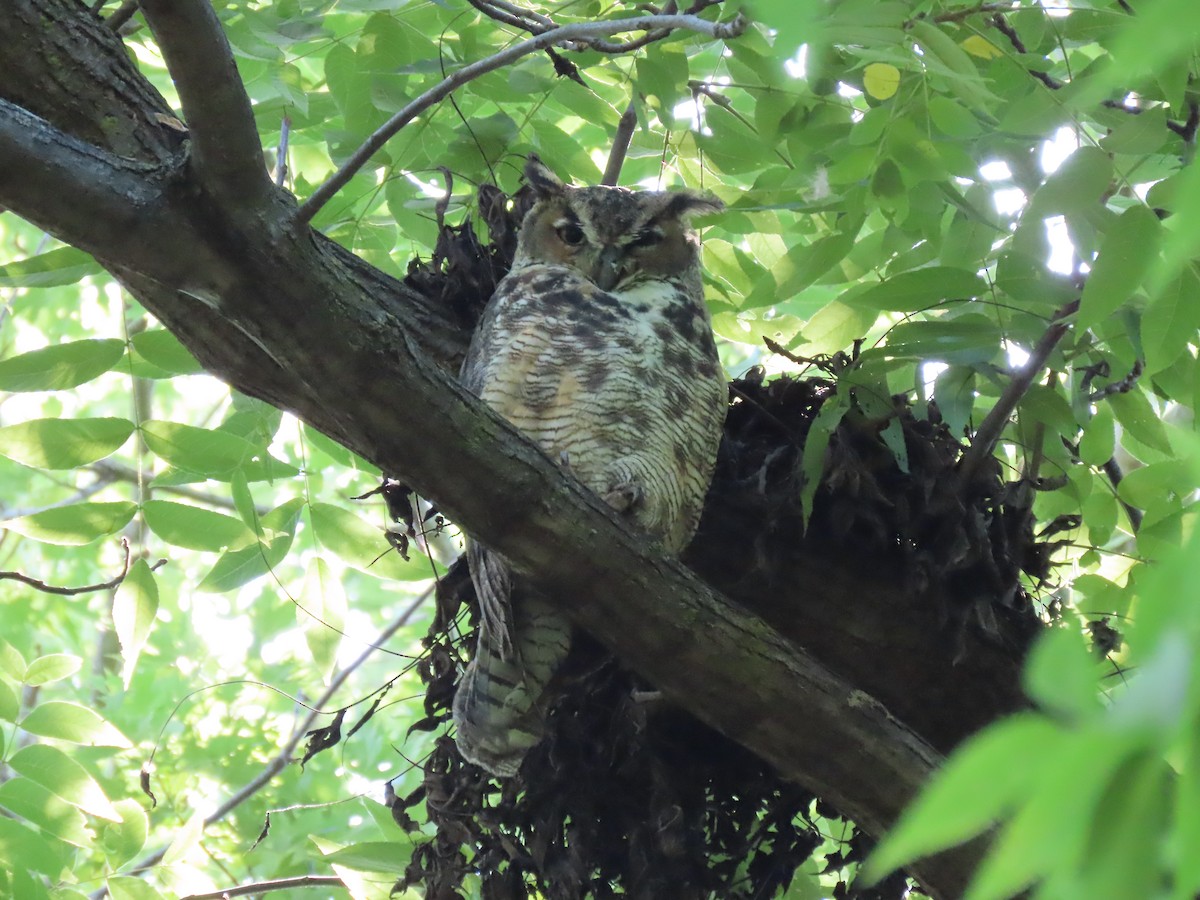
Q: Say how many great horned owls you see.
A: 1